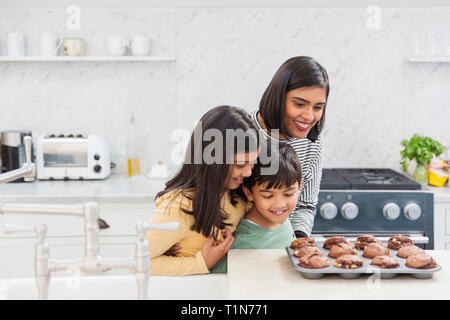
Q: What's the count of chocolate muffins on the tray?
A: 12